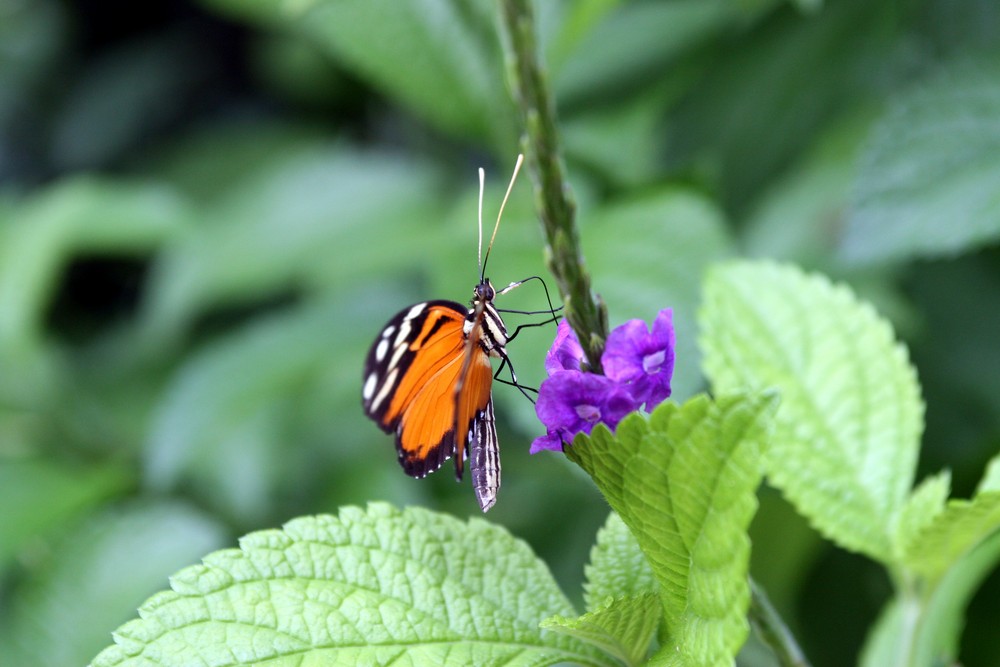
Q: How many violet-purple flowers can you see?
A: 3